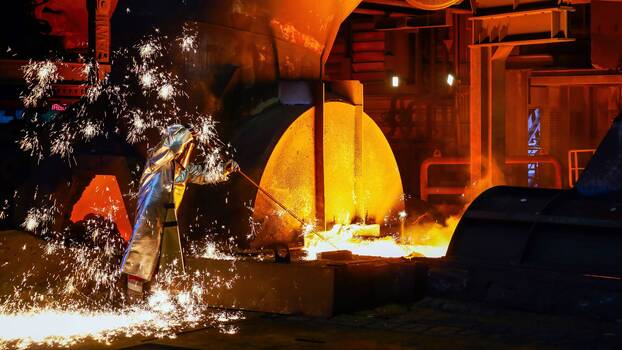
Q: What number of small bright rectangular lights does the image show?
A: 2